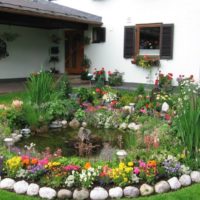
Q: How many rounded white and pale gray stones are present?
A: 14